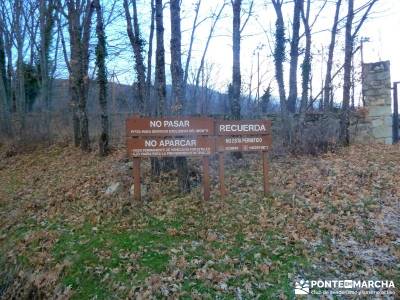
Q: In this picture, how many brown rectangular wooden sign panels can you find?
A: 4